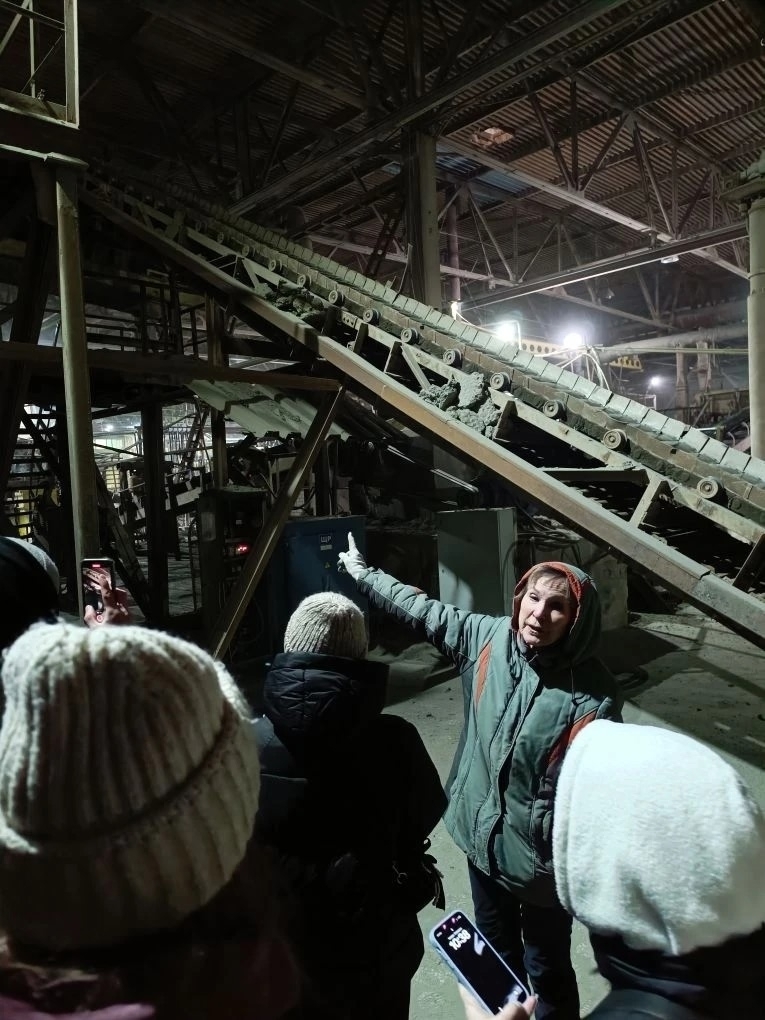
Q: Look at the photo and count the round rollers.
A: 13